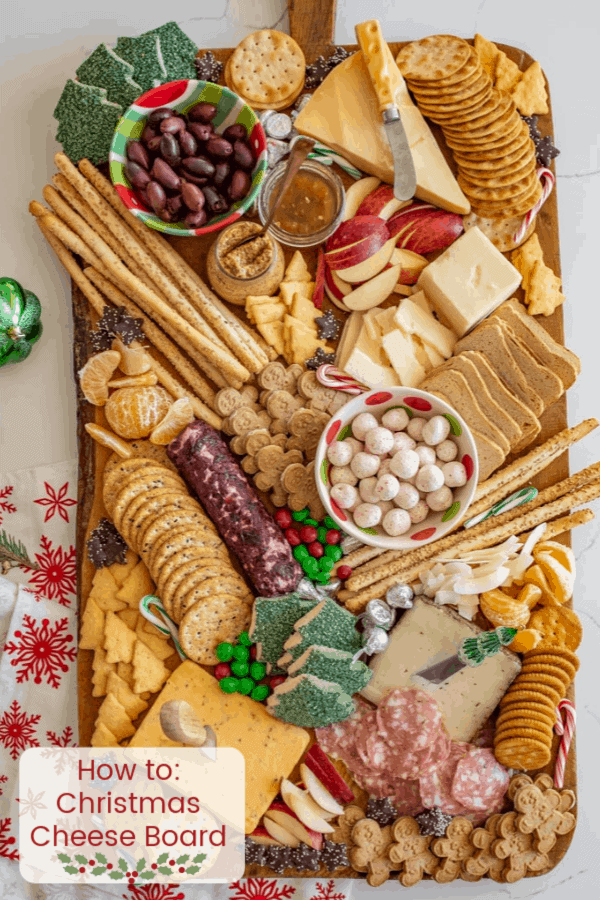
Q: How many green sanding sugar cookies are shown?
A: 8